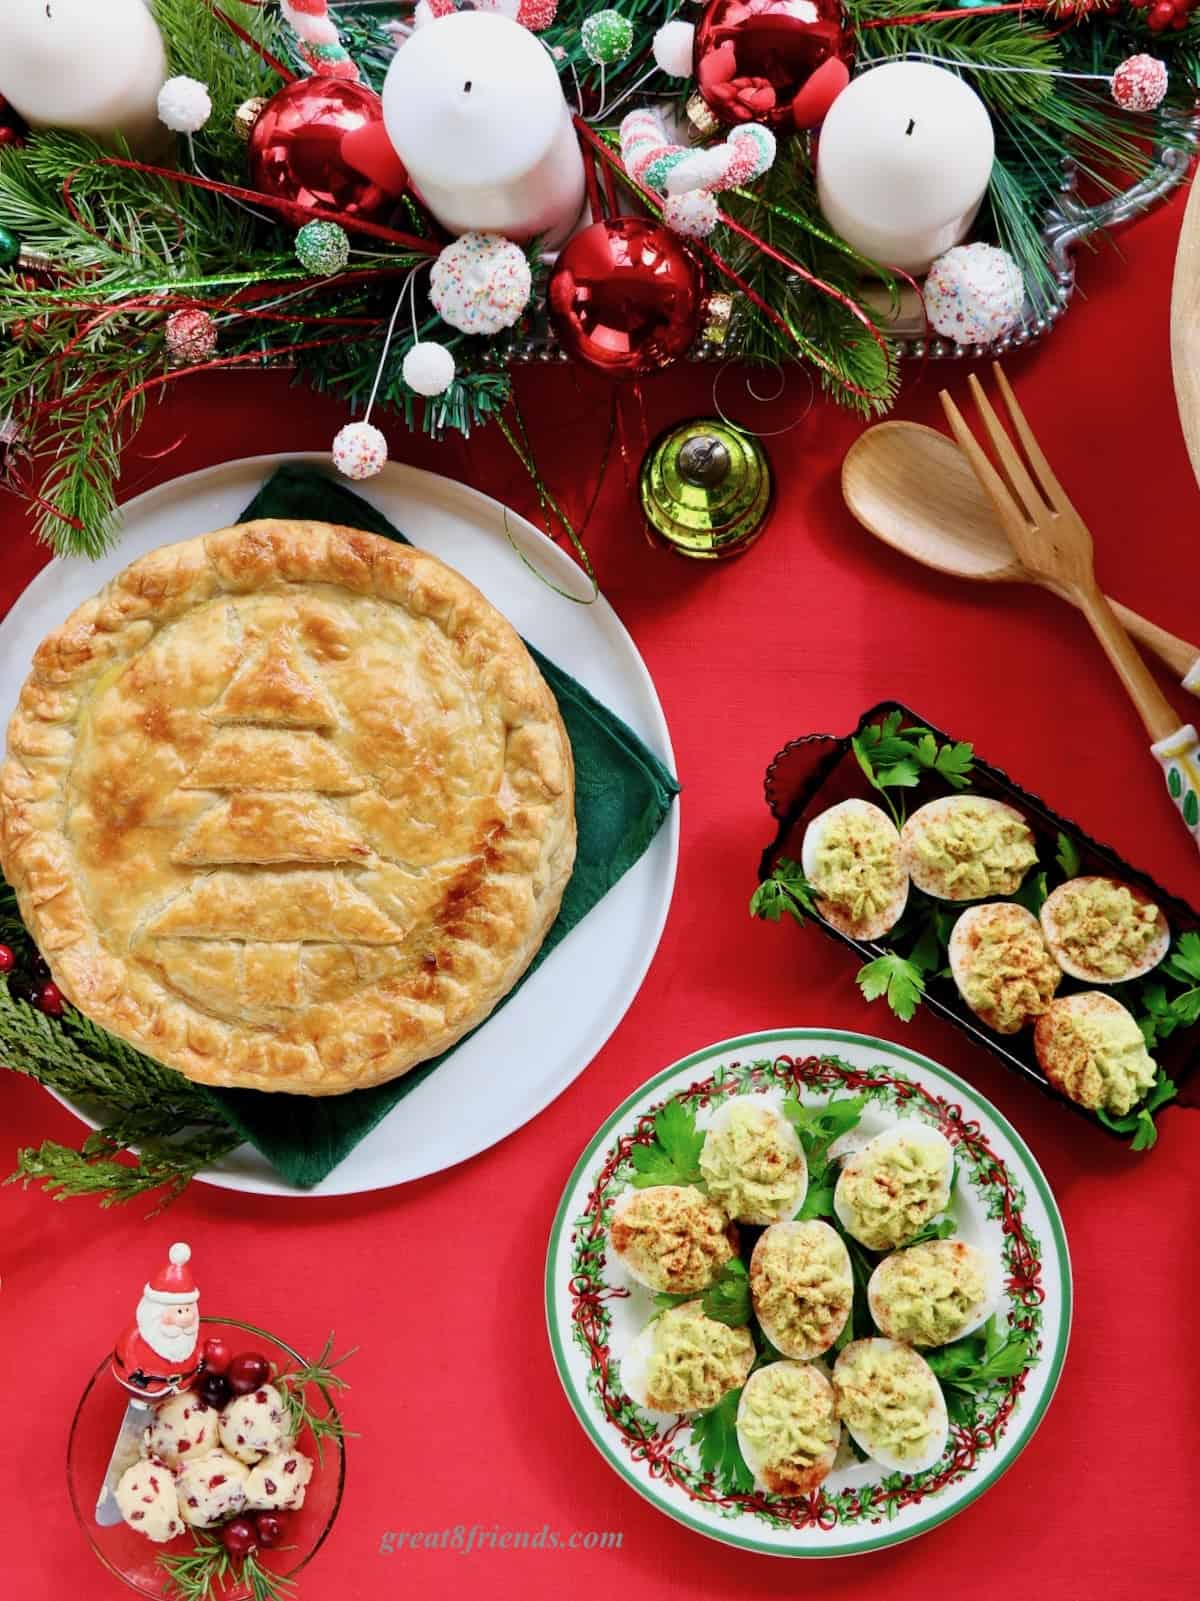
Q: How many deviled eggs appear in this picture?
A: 13